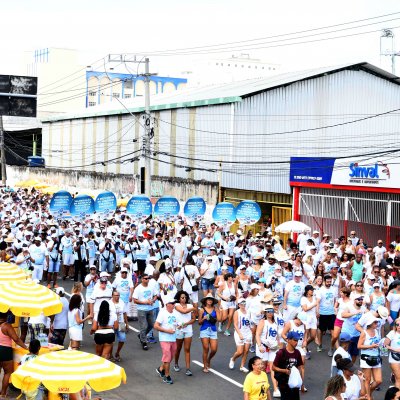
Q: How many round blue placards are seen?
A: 8